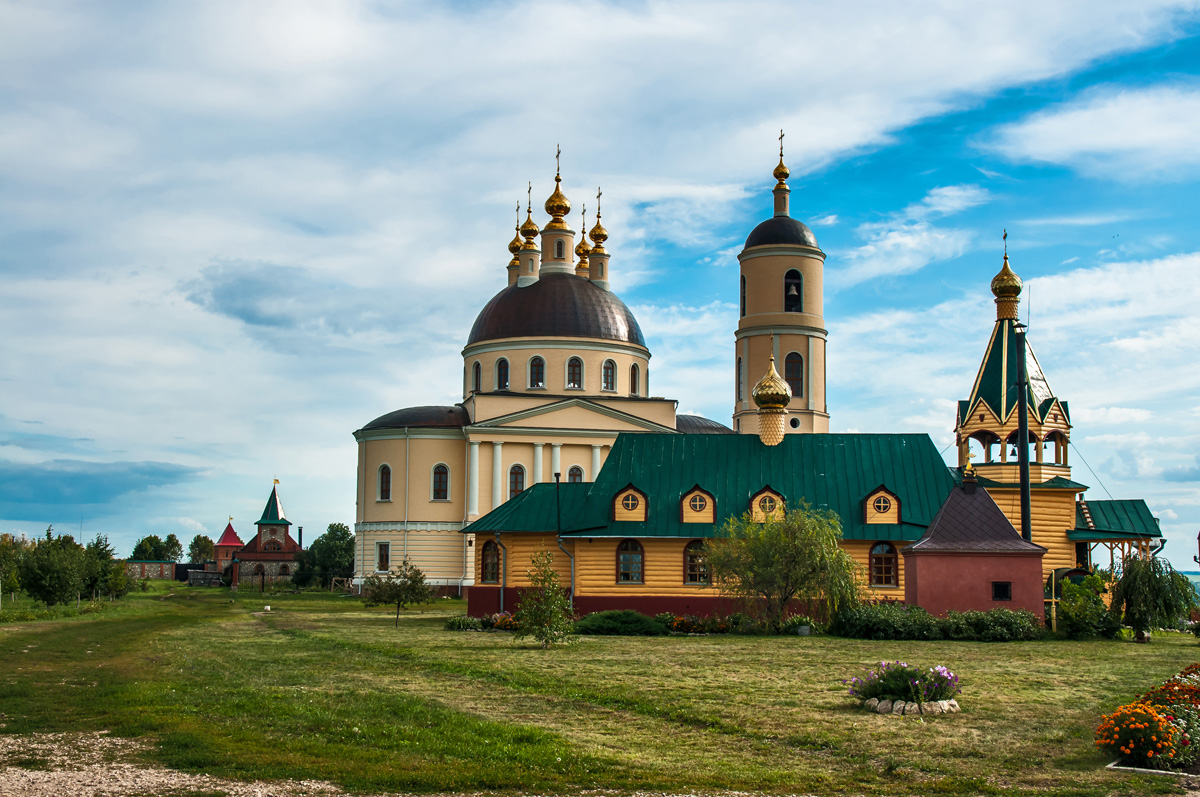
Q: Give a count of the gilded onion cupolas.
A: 8